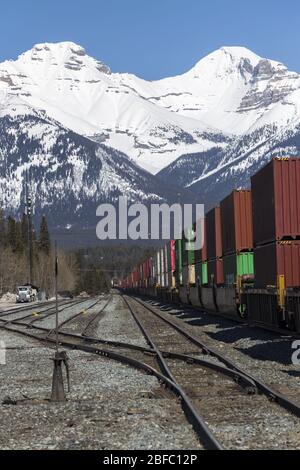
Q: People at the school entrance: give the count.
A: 0